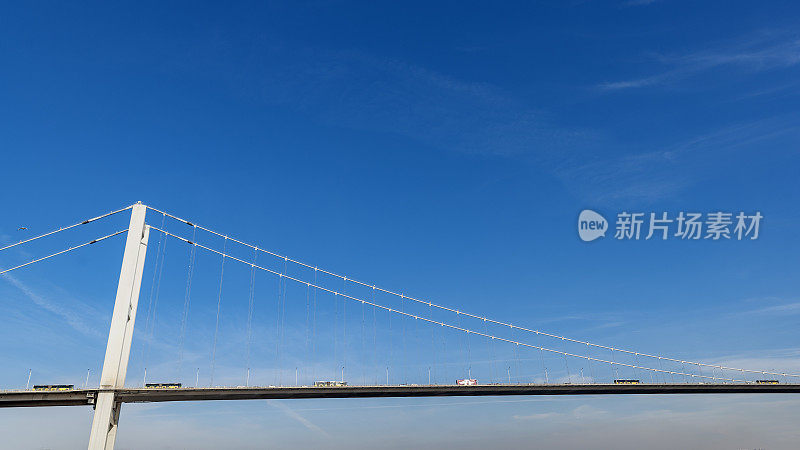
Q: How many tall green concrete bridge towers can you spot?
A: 0